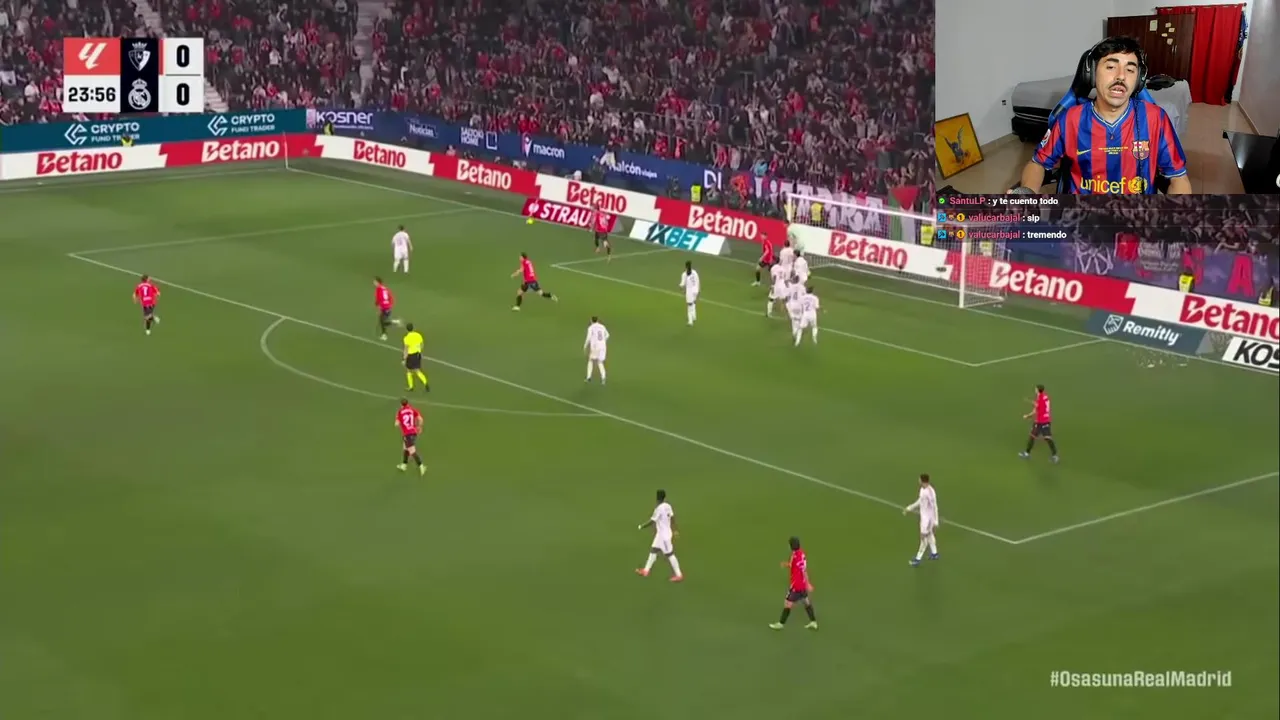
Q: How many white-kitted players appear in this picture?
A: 10